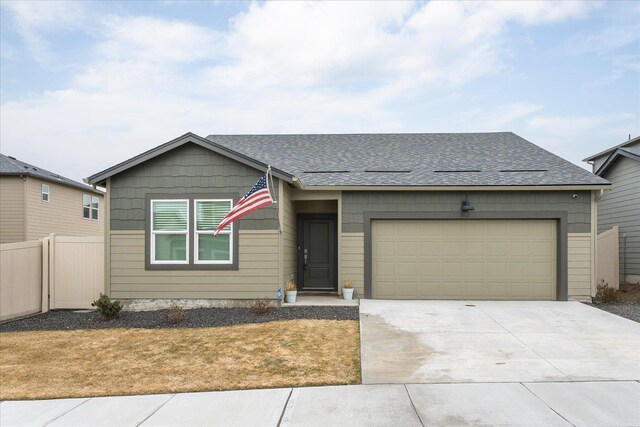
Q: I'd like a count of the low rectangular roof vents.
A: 4